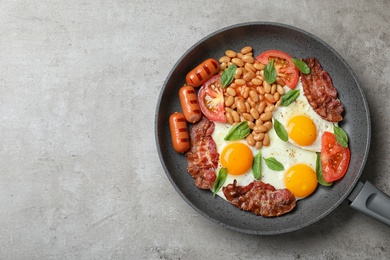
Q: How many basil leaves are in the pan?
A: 11